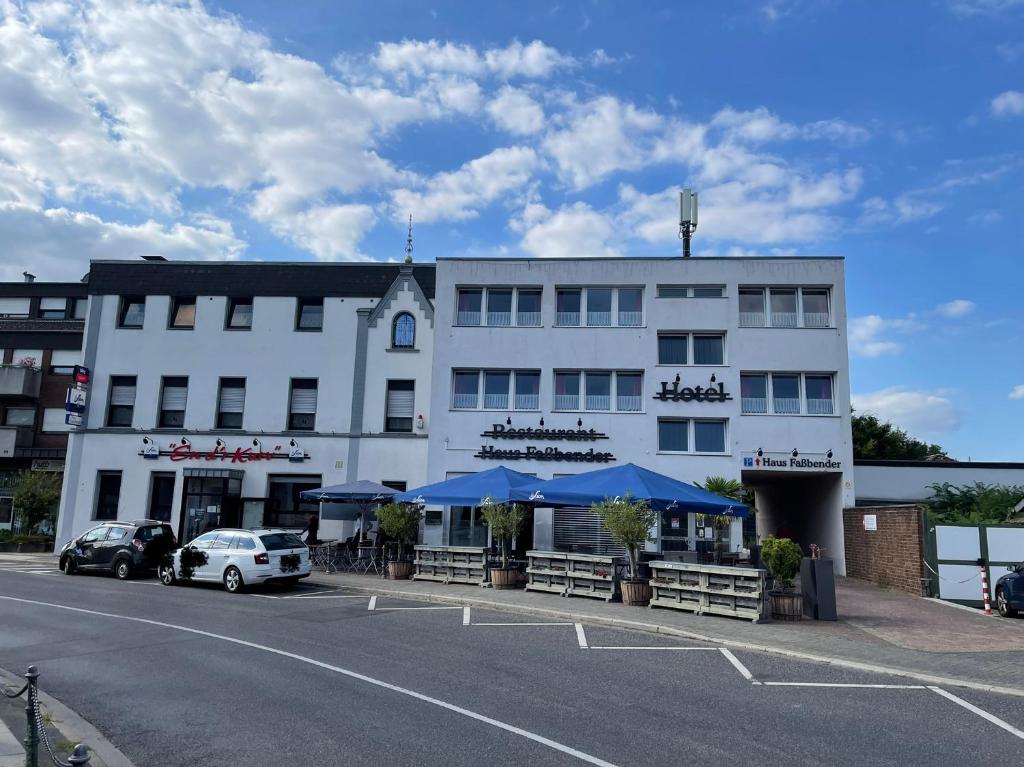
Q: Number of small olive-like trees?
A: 3